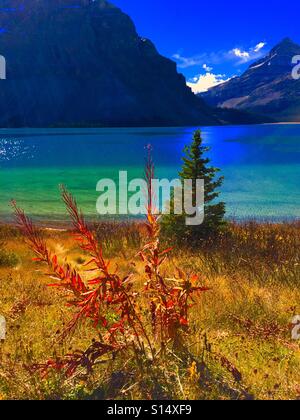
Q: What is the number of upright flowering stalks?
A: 3